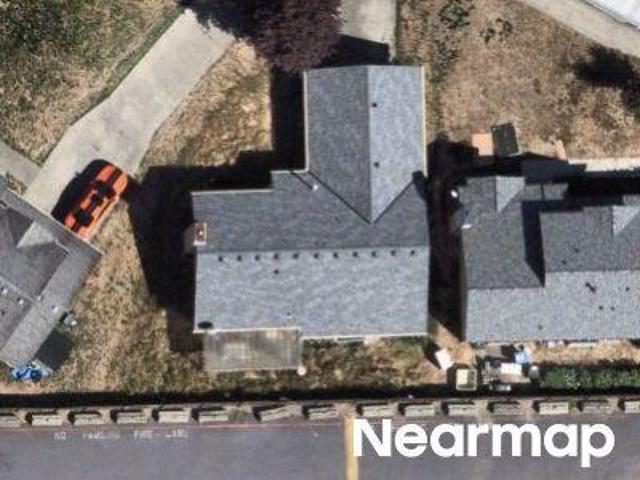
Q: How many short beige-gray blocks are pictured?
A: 15